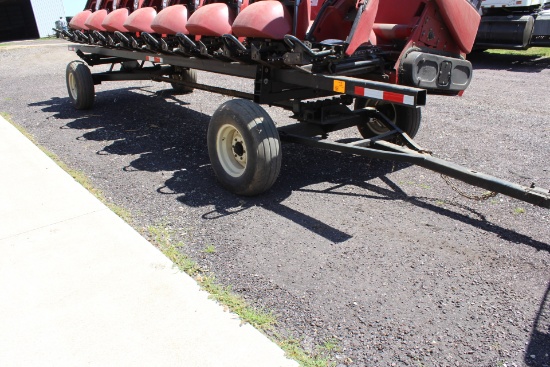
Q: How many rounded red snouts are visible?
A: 7